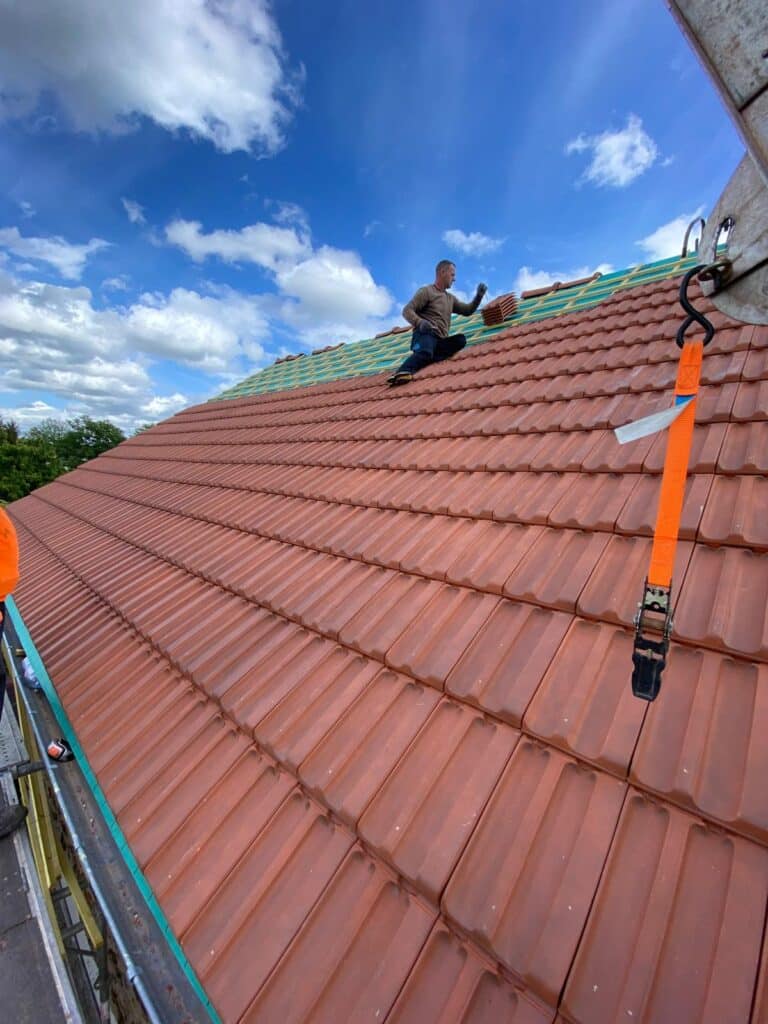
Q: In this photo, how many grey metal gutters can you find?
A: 1